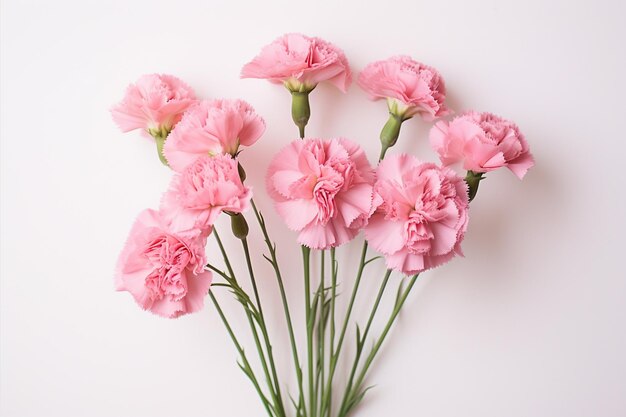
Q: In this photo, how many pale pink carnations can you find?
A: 9